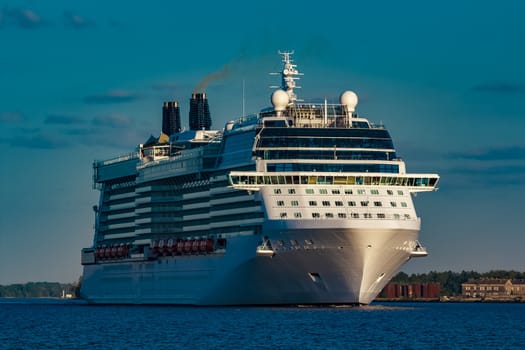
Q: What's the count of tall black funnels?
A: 2